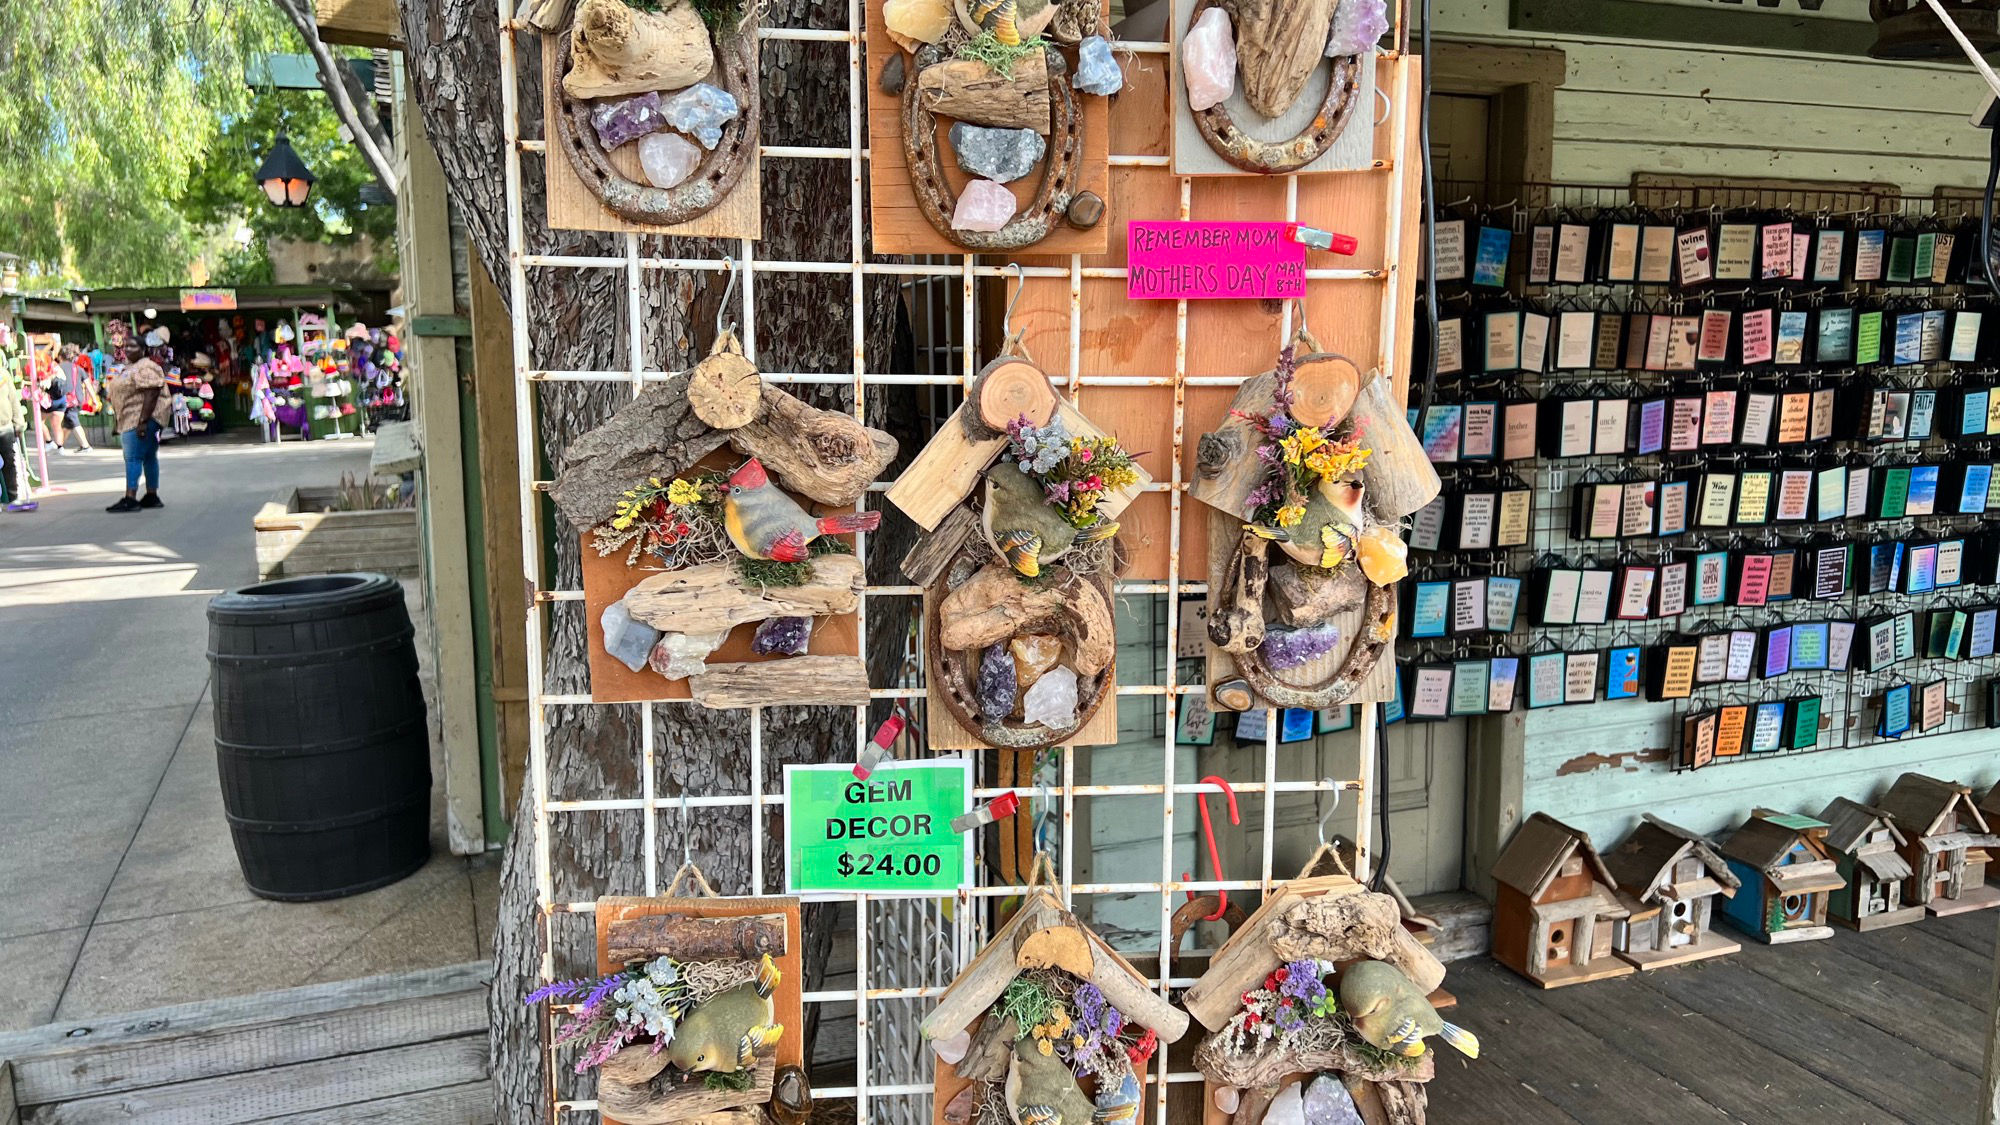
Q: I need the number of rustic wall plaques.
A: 9